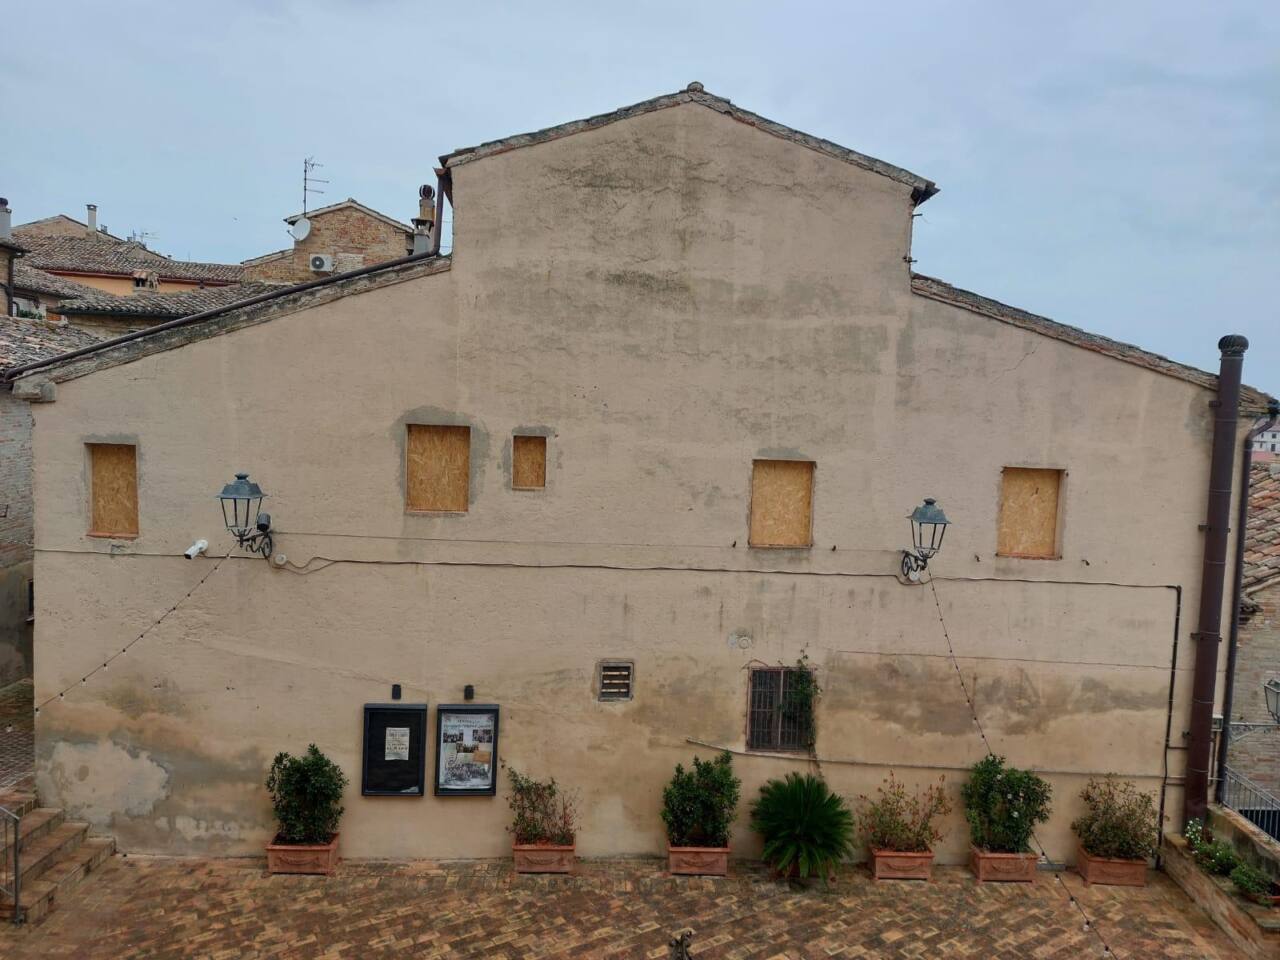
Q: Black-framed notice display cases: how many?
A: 2